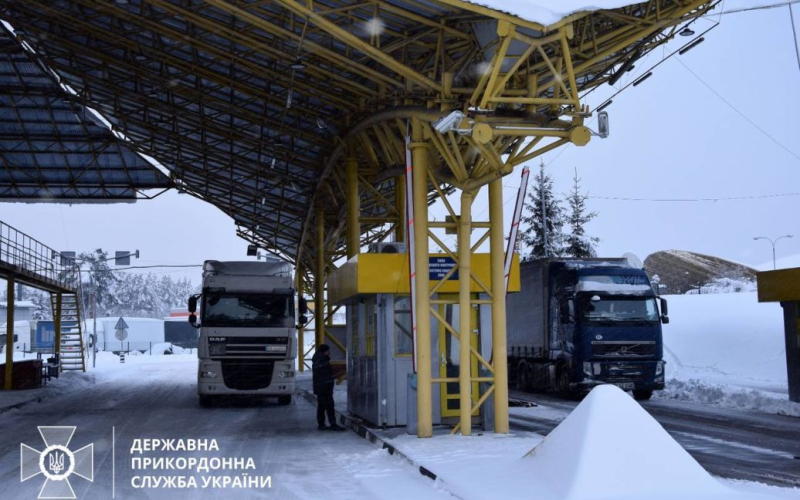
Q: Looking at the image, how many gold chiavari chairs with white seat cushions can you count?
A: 0